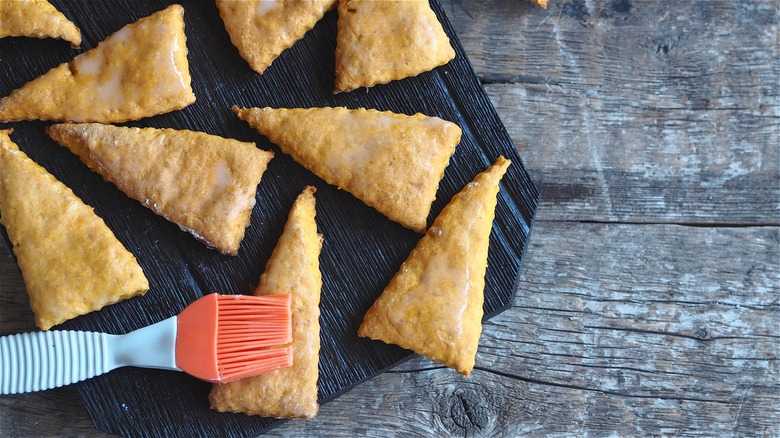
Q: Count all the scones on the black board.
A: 9